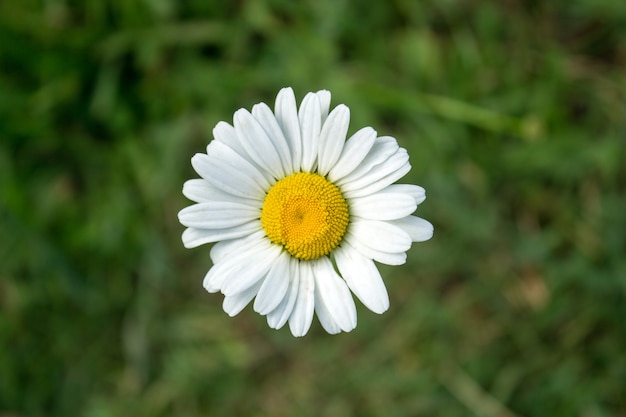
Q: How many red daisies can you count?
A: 0